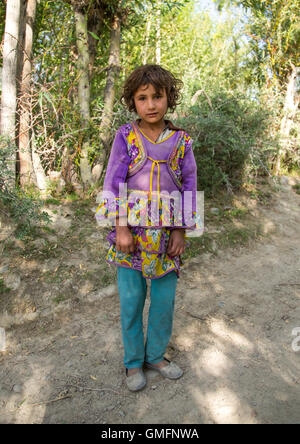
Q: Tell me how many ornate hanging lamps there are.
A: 0